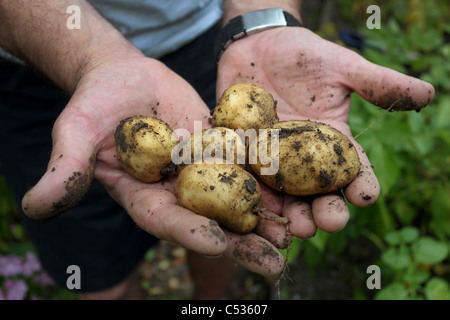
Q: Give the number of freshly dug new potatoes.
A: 5